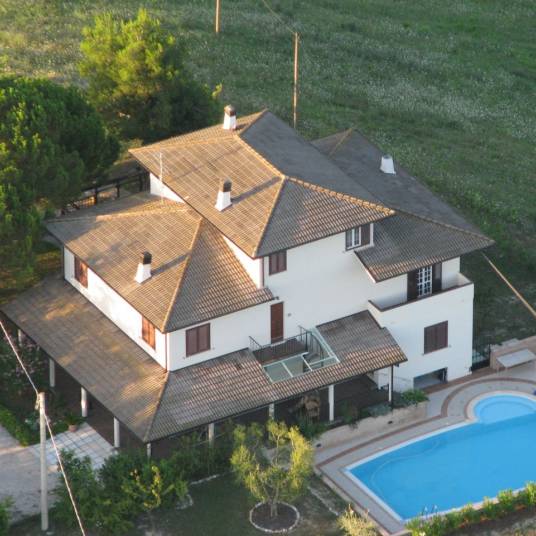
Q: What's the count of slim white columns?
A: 9